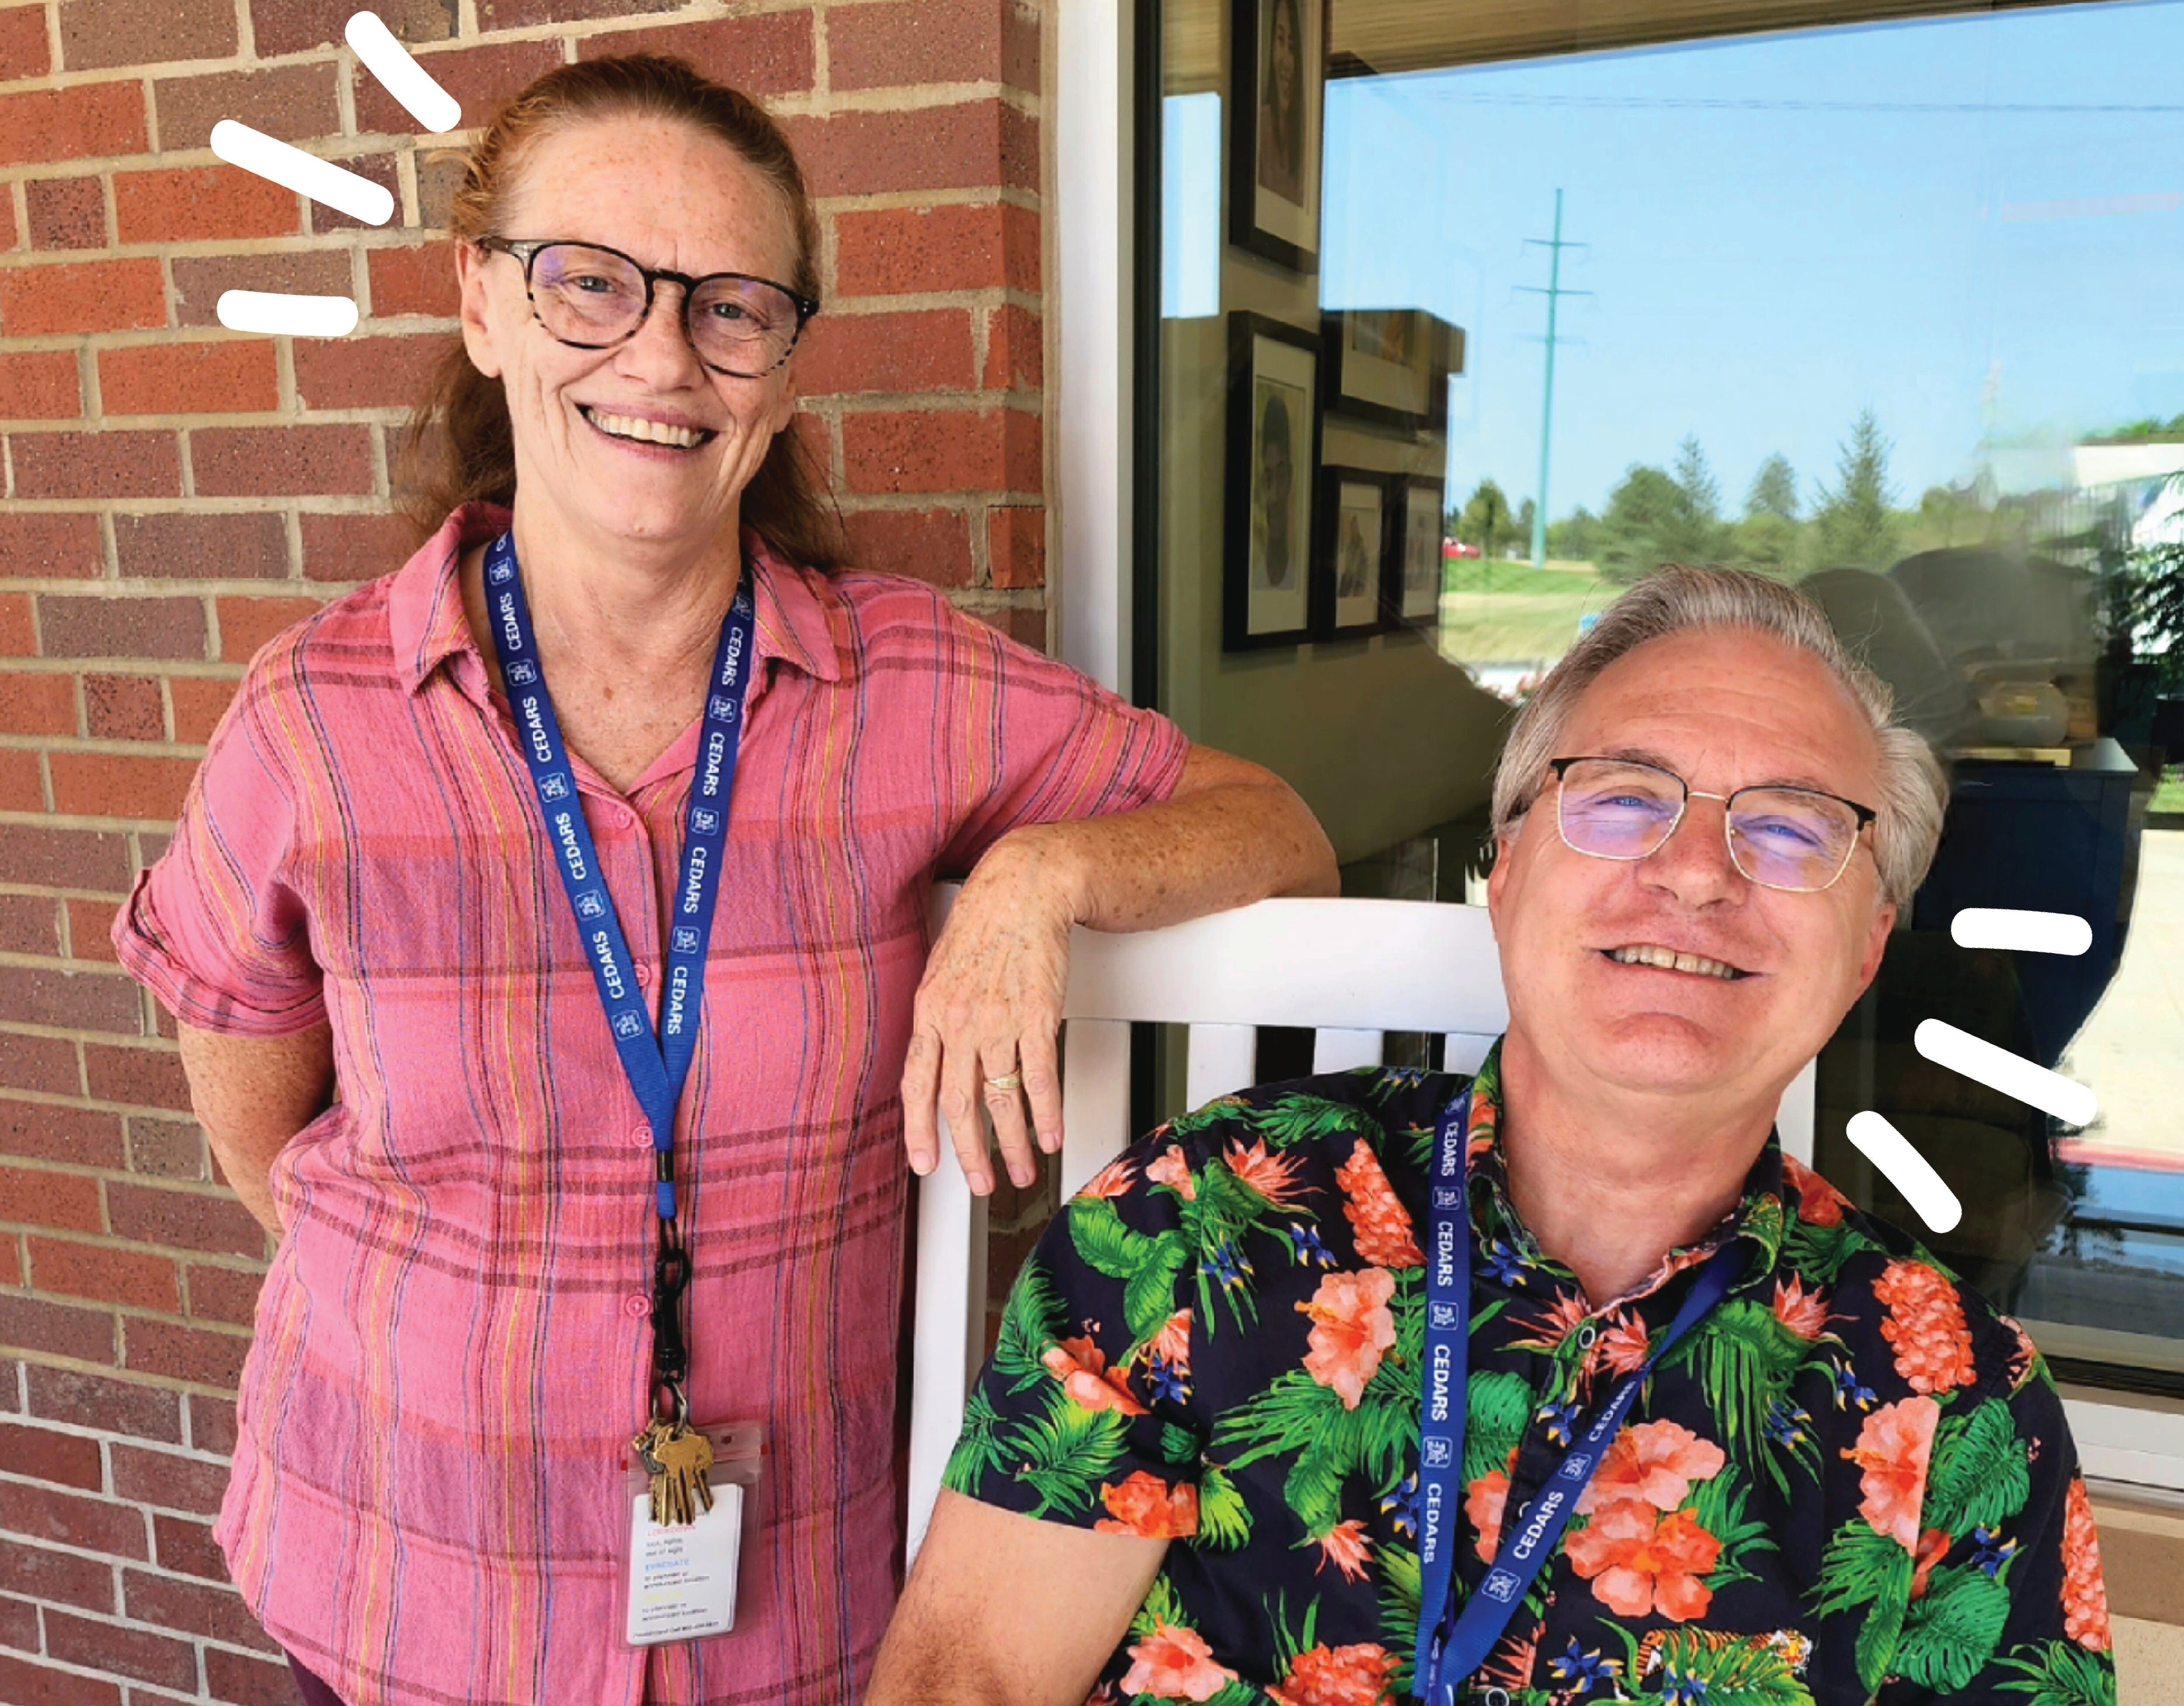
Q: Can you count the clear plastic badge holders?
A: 1